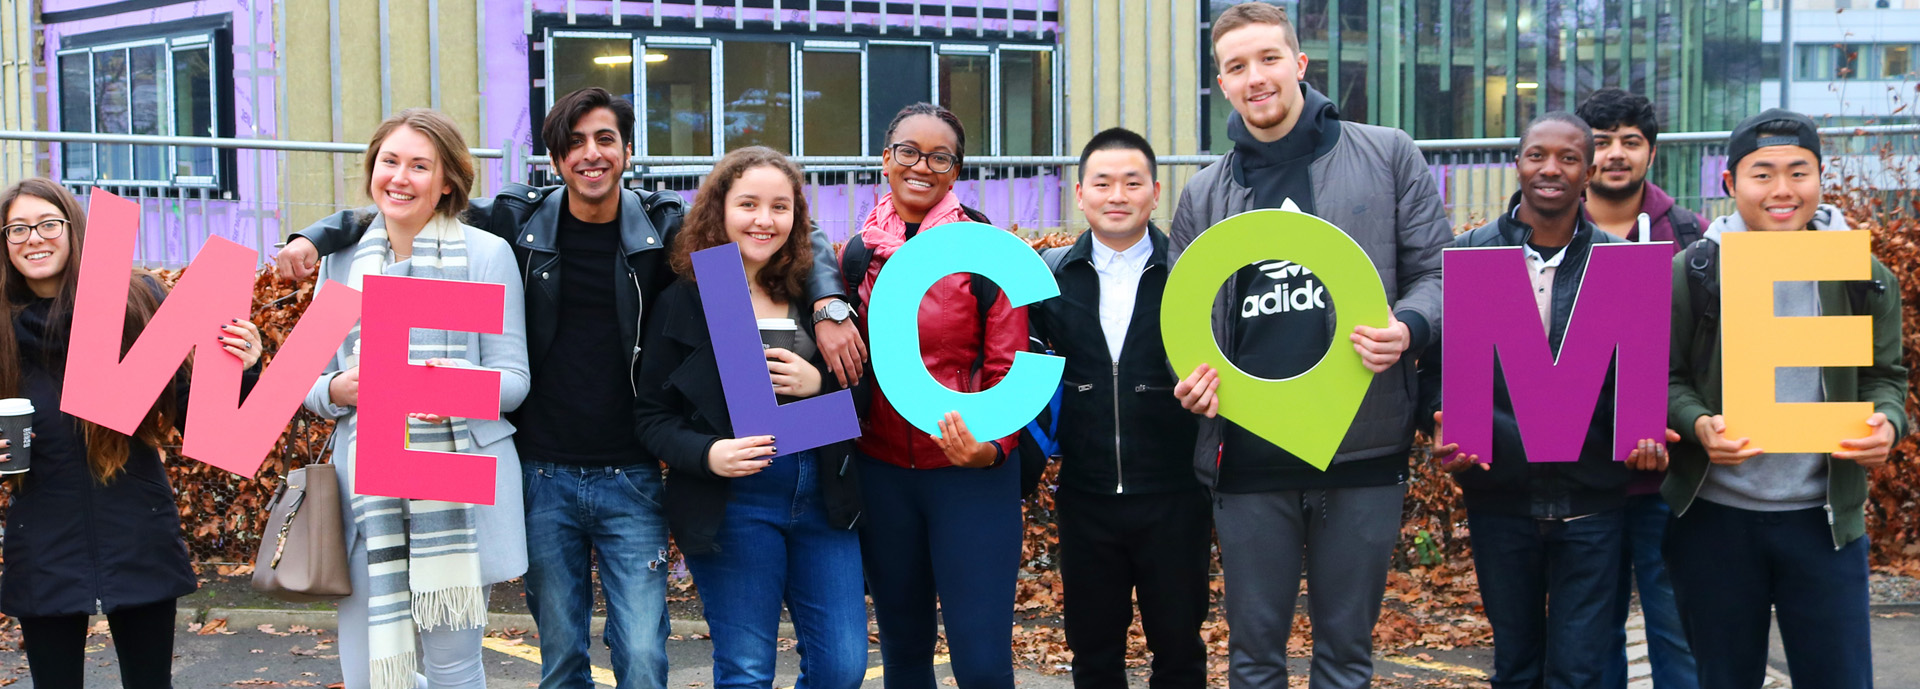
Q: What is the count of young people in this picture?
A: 10